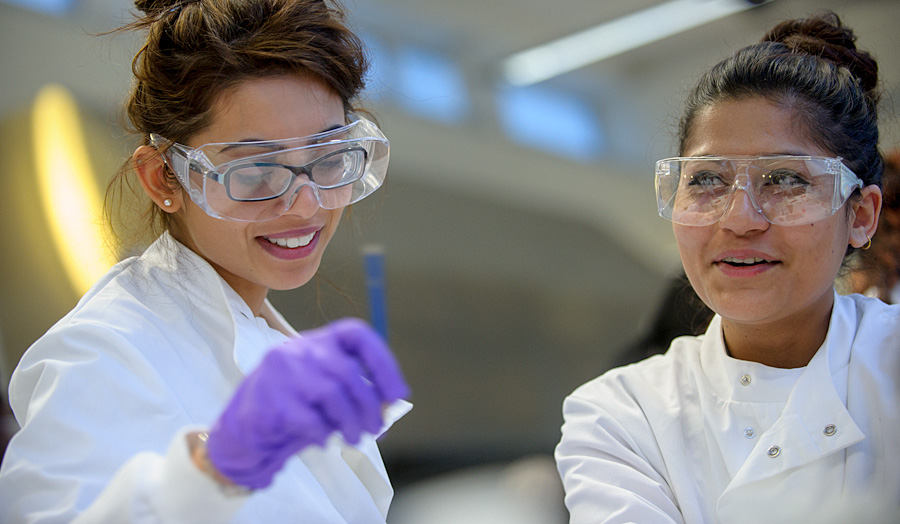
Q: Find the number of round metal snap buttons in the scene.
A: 4